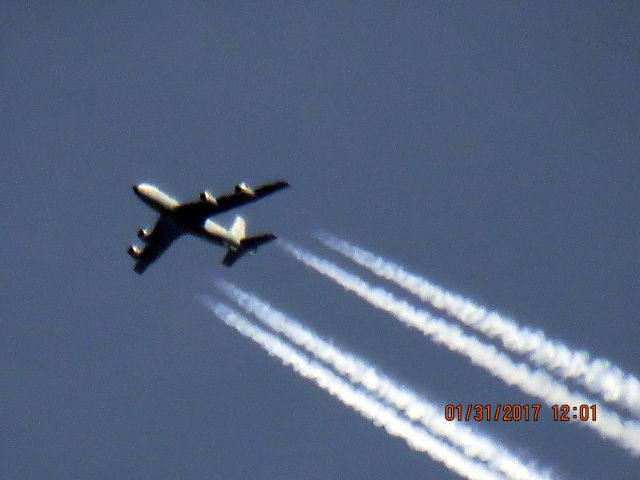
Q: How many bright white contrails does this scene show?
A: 4